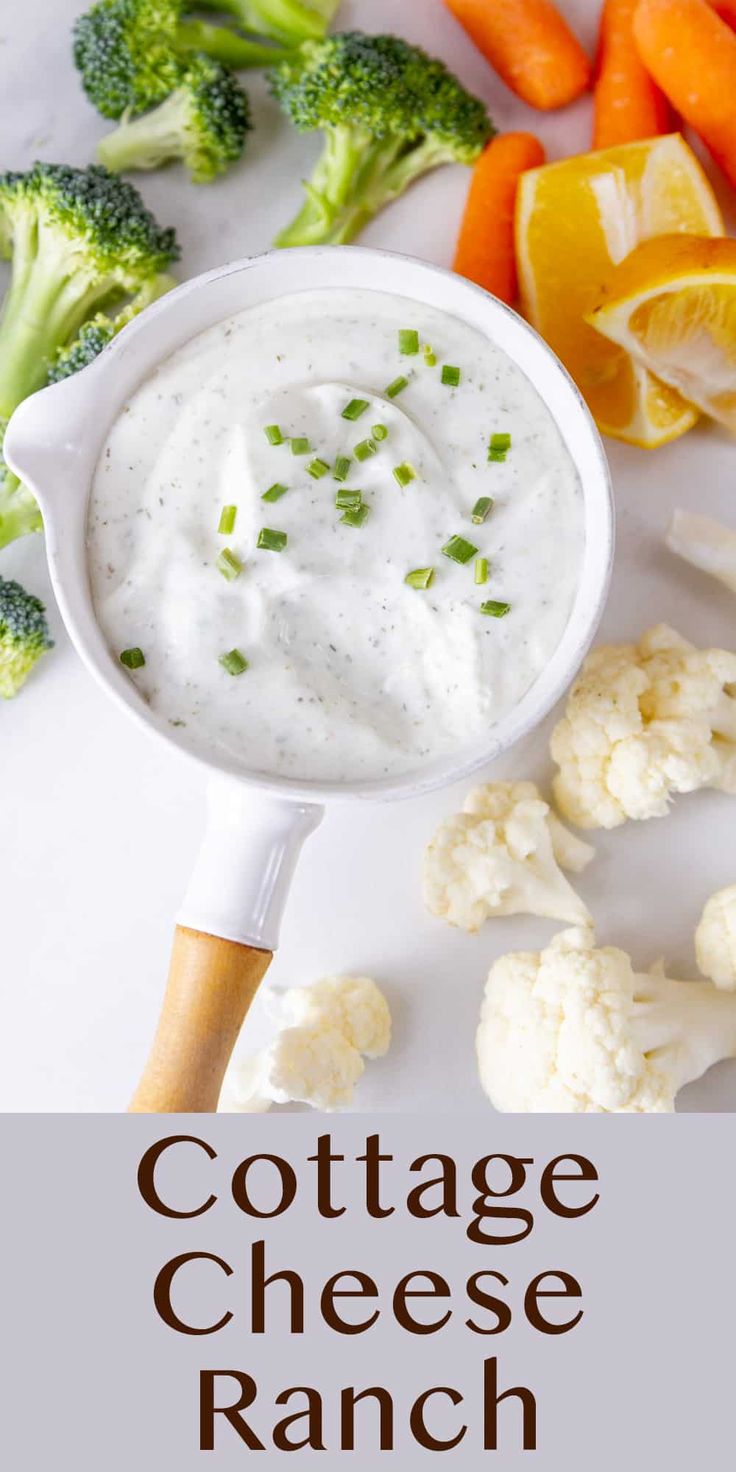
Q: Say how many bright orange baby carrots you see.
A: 5